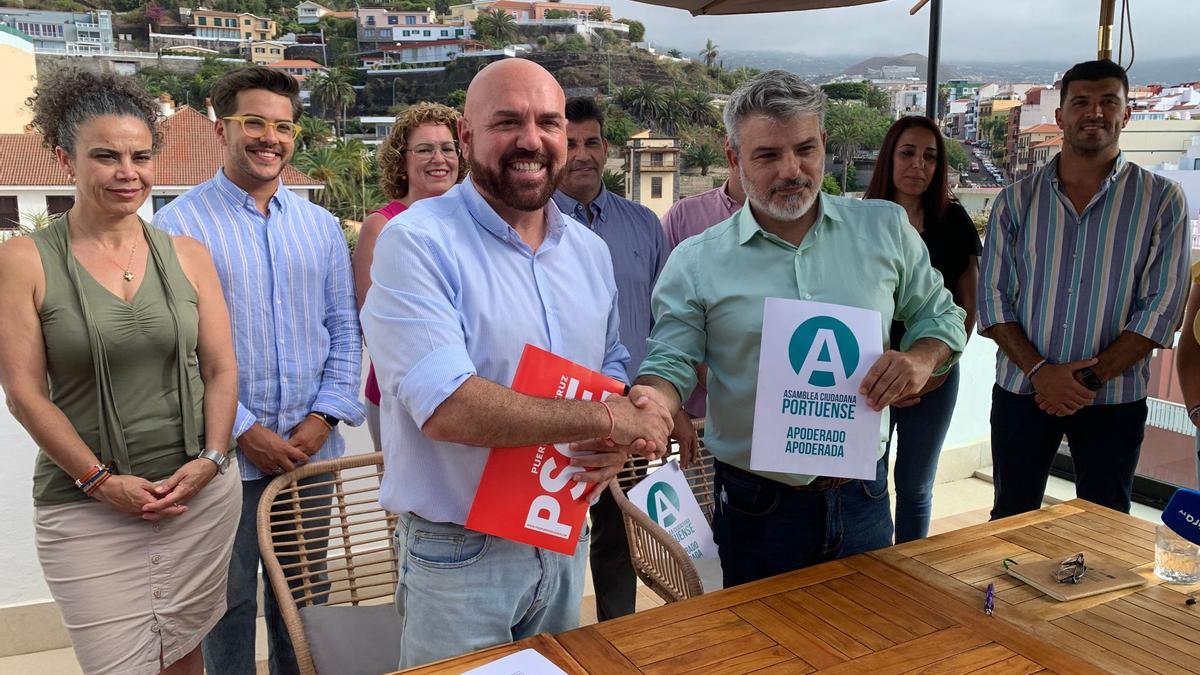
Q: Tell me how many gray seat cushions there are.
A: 2